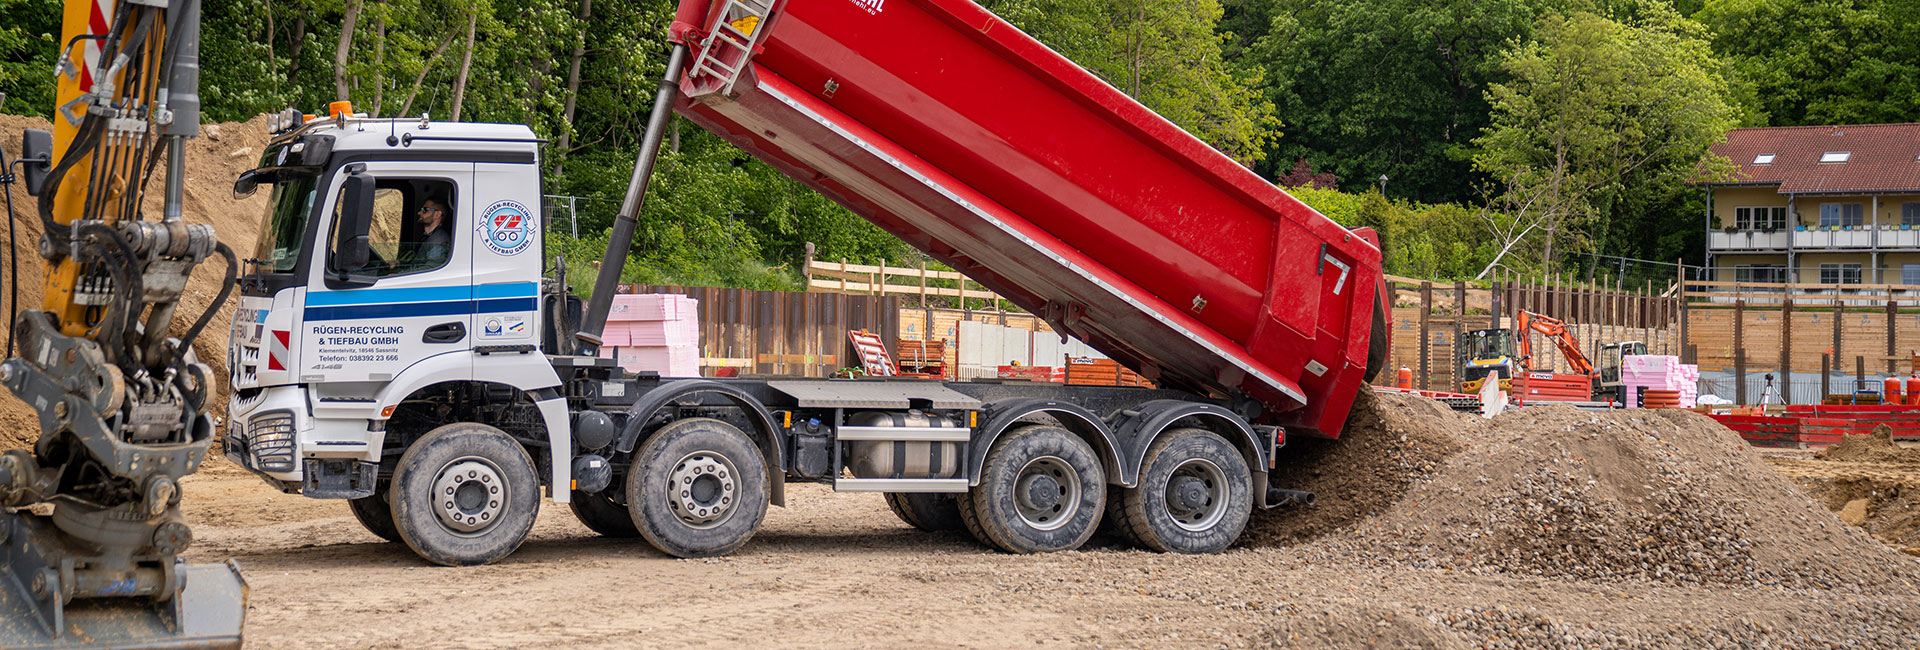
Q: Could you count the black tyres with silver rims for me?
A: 4